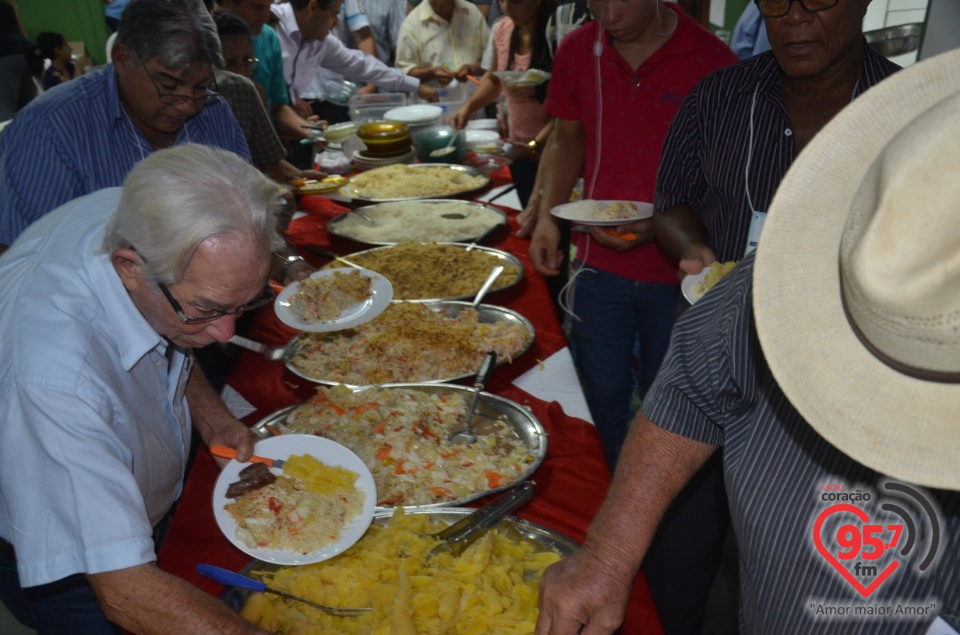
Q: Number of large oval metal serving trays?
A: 6